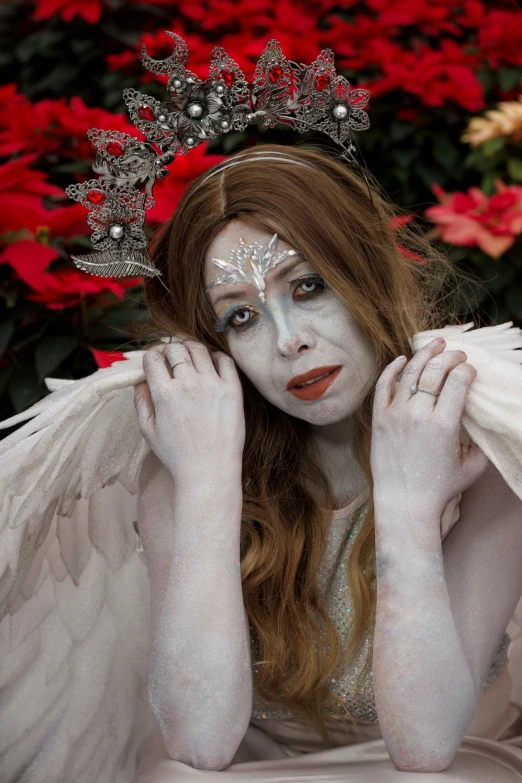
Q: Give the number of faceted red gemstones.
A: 6